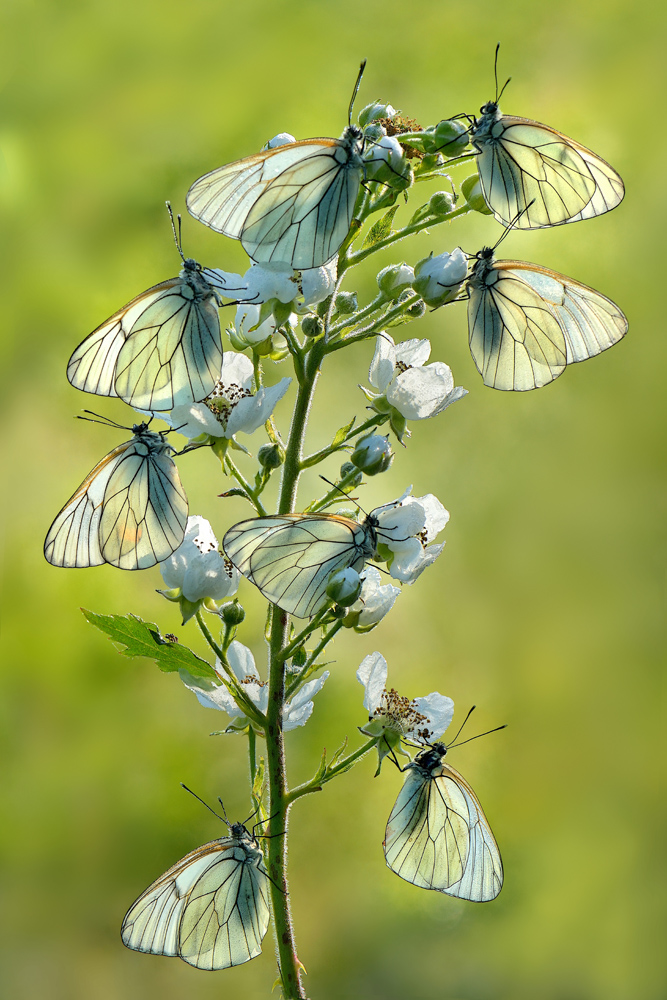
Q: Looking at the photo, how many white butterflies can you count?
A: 8